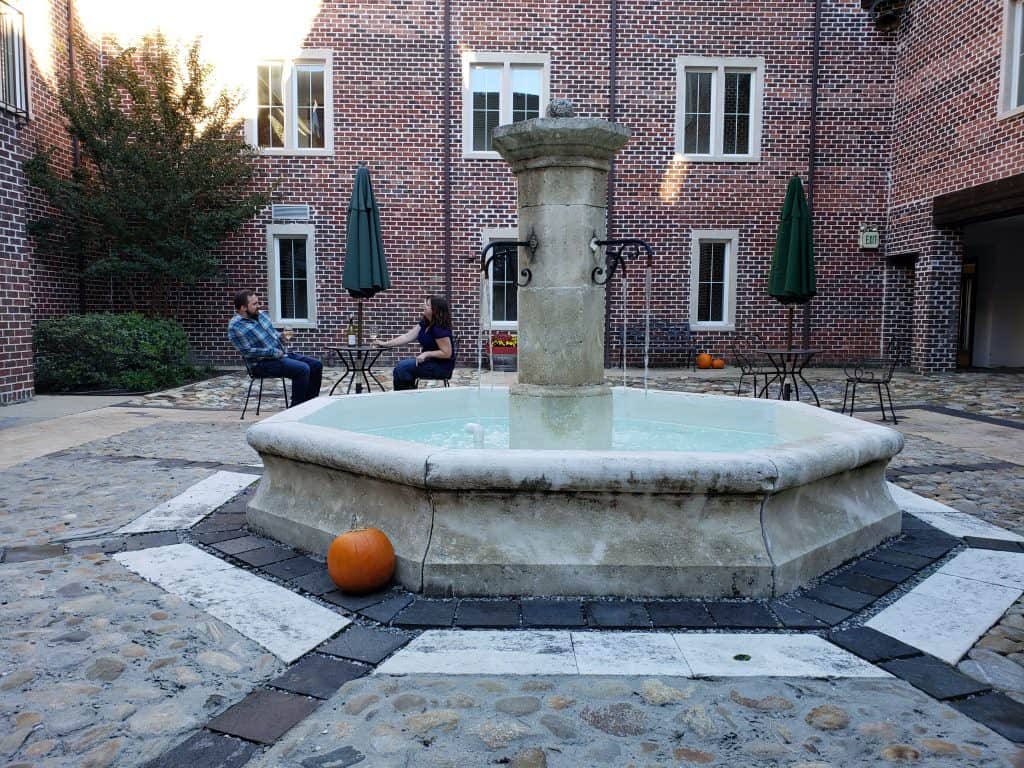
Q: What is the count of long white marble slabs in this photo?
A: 5